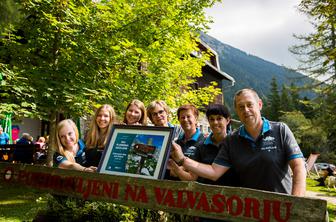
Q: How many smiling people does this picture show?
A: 7